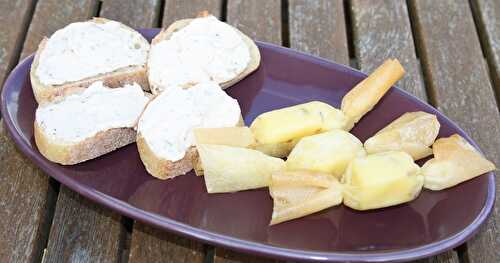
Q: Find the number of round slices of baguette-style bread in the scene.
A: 4